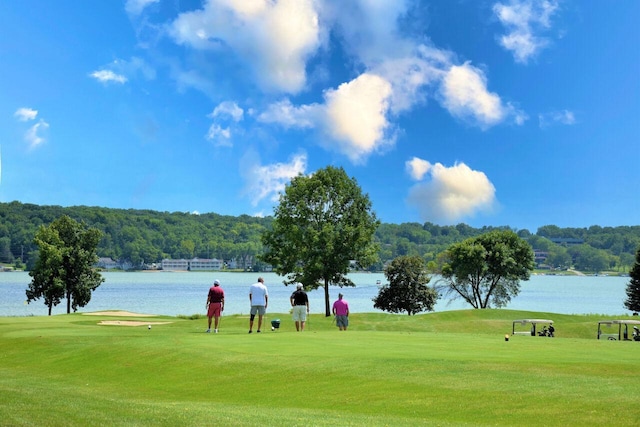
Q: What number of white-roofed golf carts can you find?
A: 2